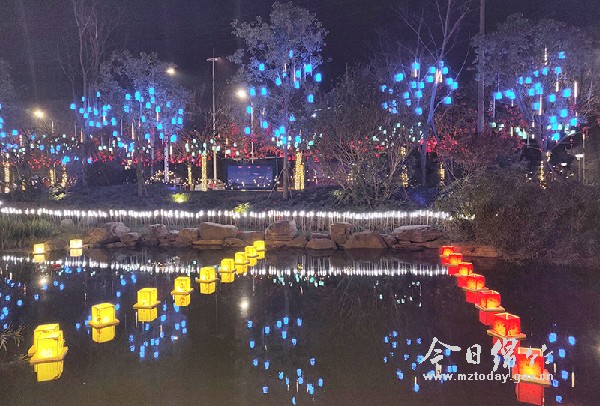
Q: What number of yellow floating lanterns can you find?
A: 12